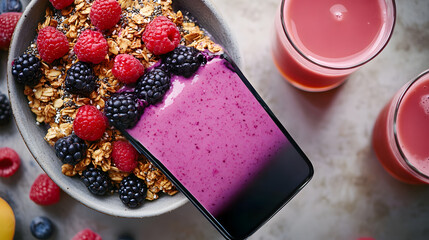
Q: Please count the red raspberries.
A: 12